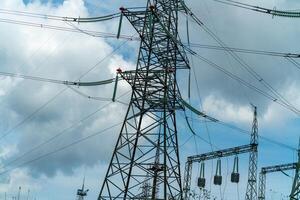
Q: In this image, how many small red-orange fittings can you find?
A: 4